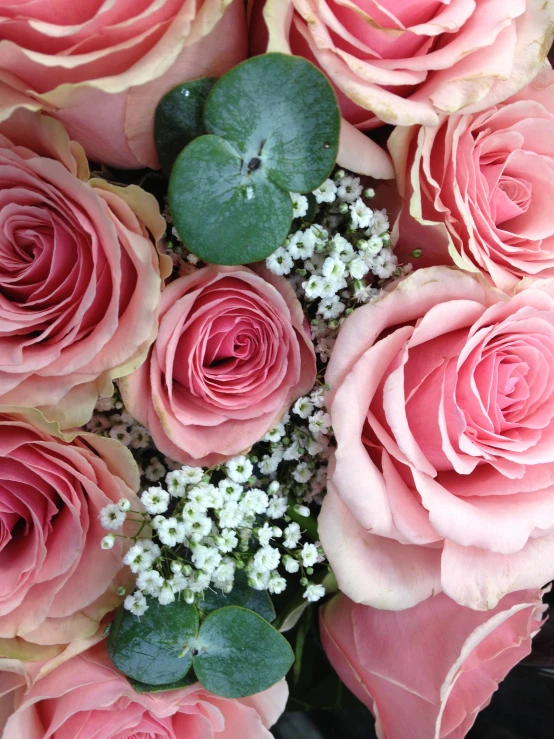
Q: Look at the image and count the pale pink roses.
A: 9